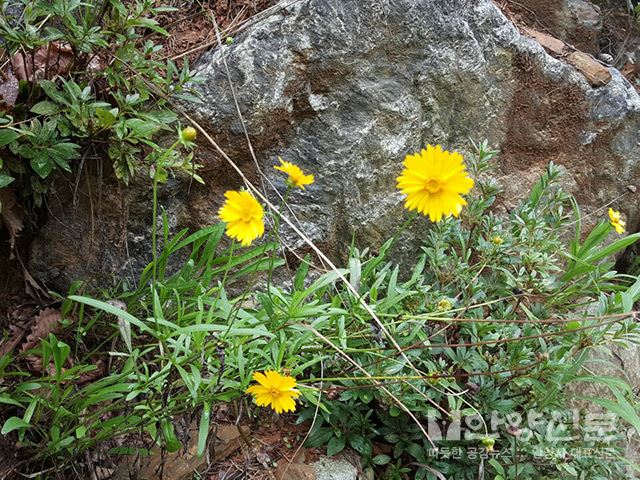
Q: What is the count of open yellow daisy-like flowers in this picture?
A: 5